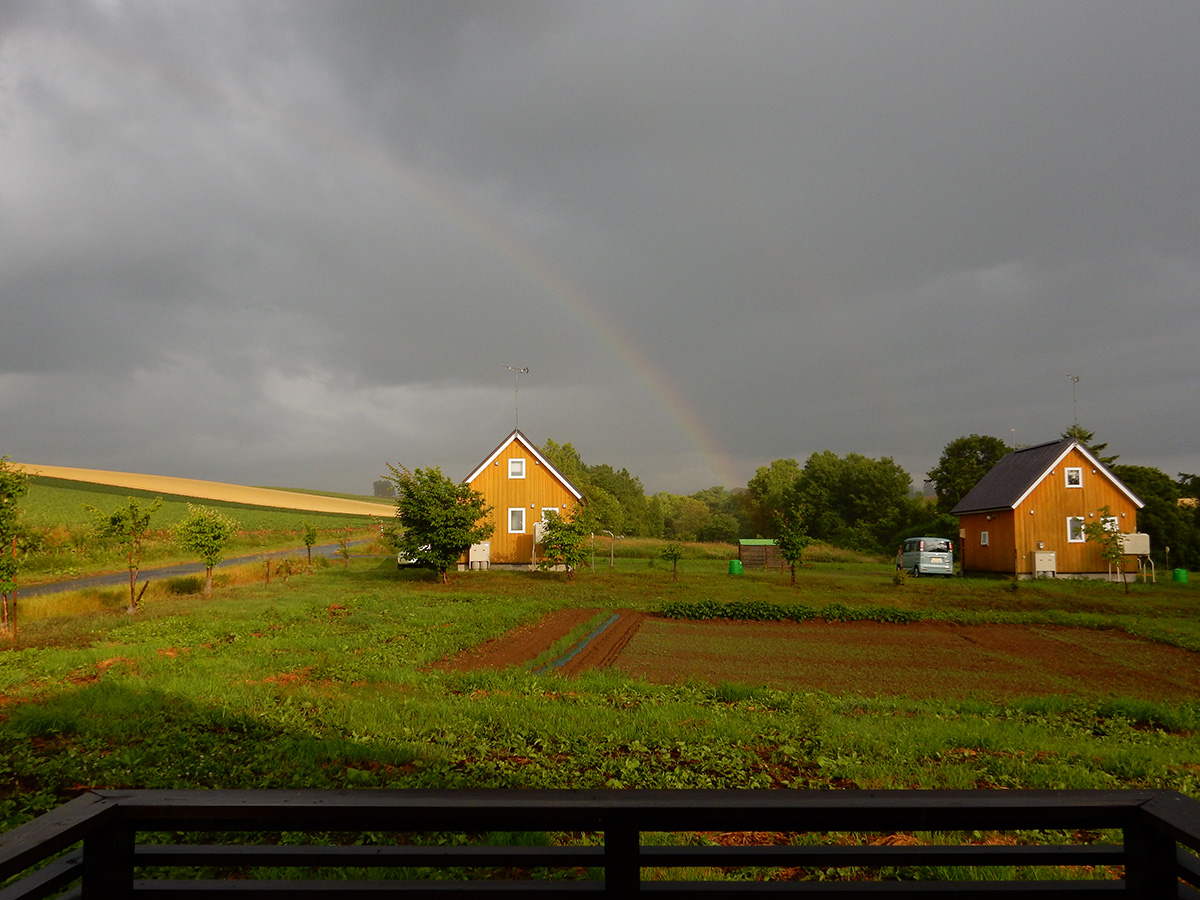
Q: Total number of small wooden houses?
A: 2